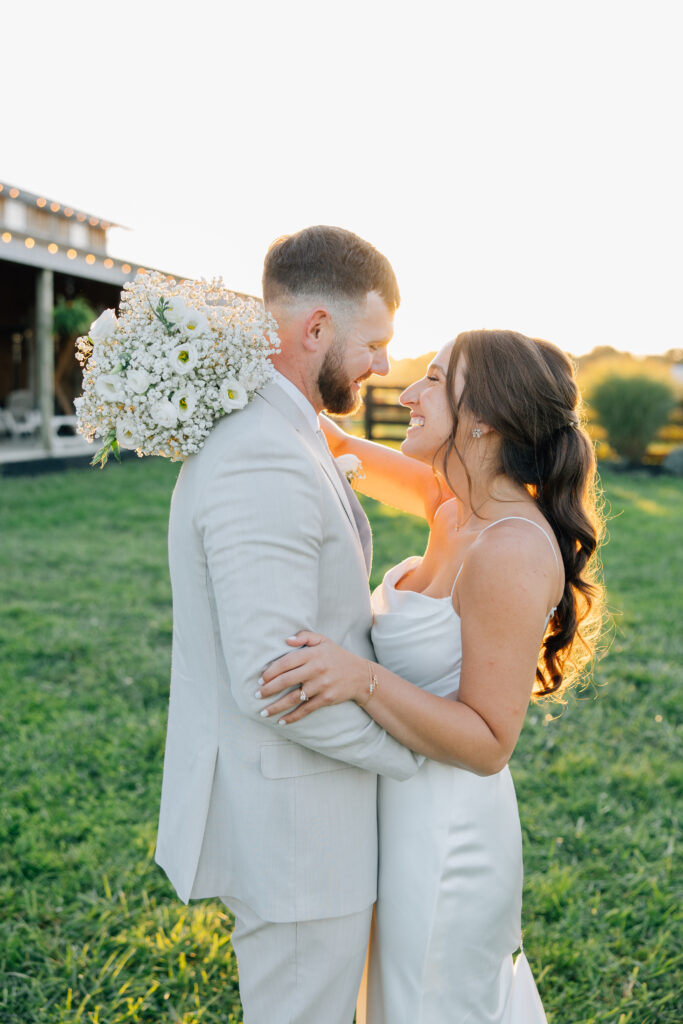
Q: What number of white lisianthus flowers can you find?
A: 10